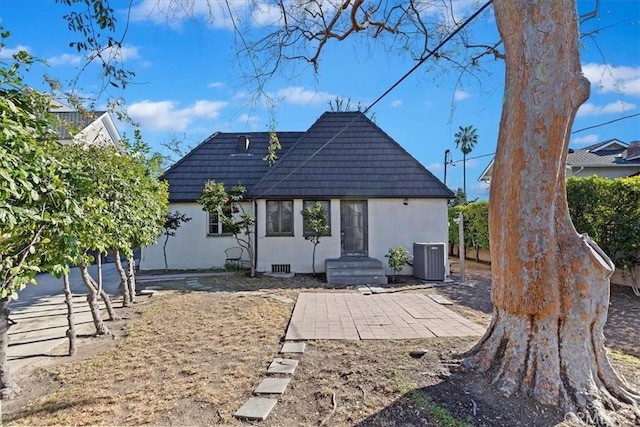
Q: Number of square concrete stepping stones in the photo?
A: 4